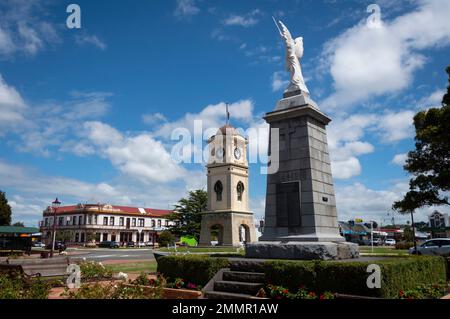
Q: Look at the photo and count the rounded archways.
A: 2